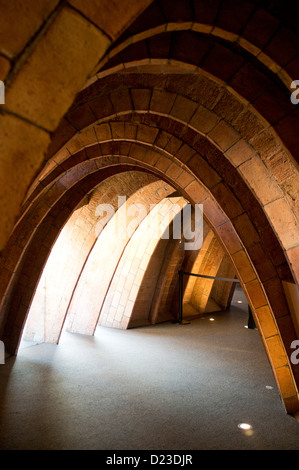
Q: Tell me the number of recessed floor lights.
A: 5